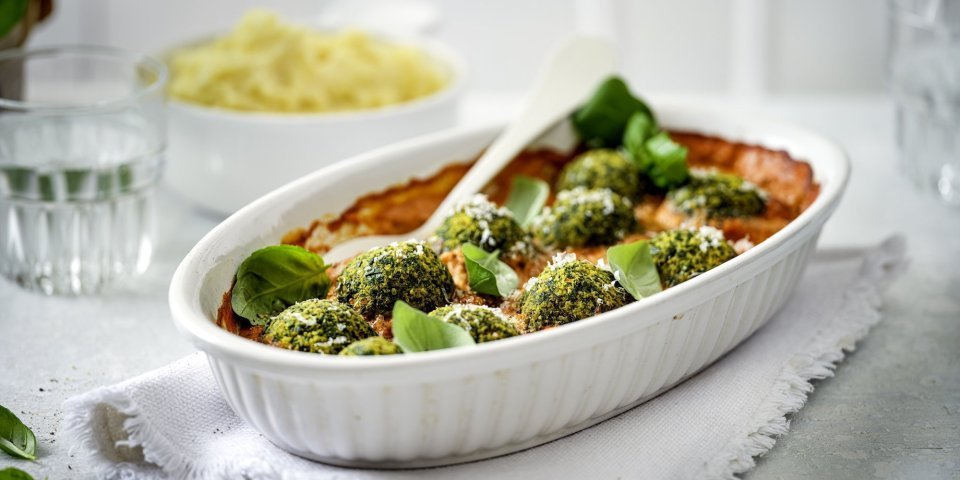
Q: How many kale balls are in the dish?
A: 10